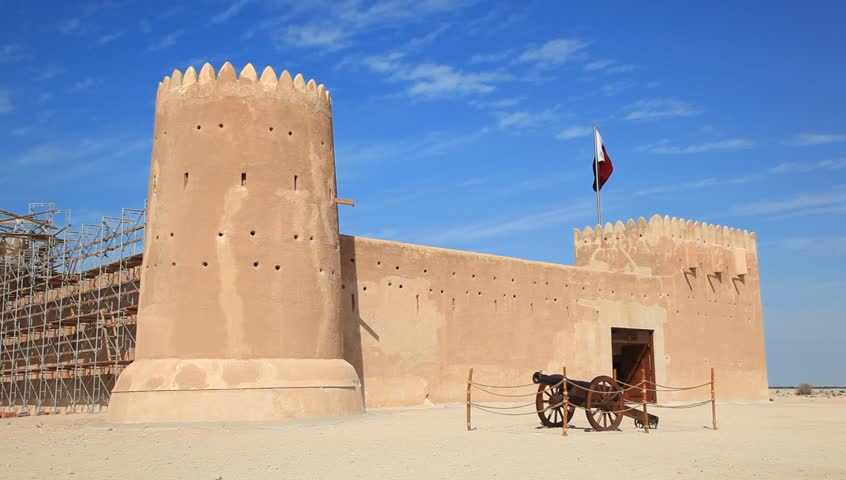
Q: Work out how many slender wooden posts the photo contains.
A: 5